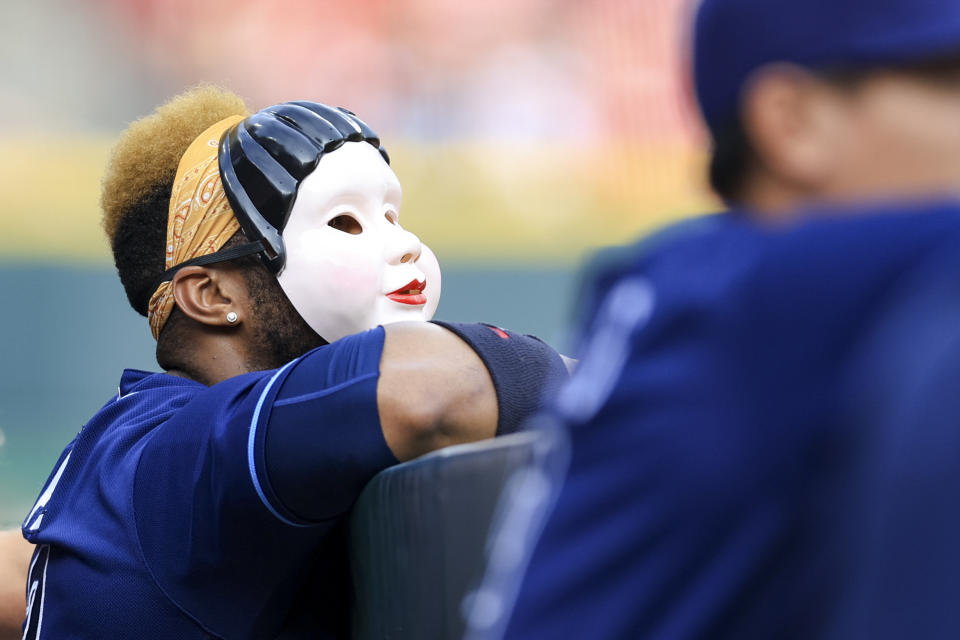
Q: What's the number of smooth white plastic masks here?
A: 1